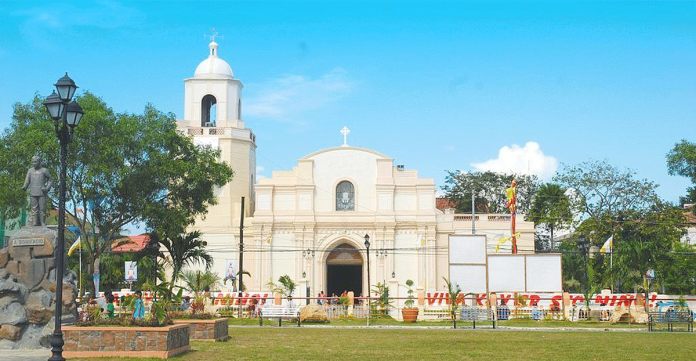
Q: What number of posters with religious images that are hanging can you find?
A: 2